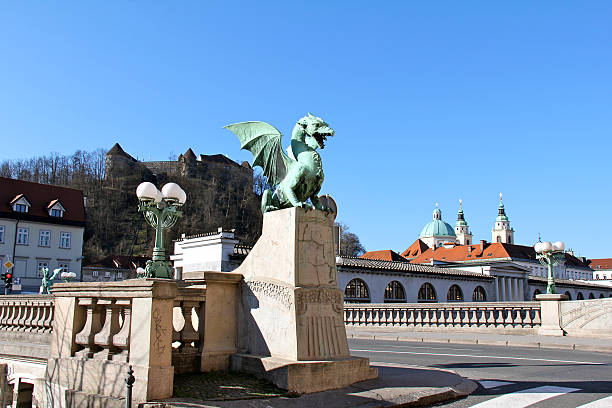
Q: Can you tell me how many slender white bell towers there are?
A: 2